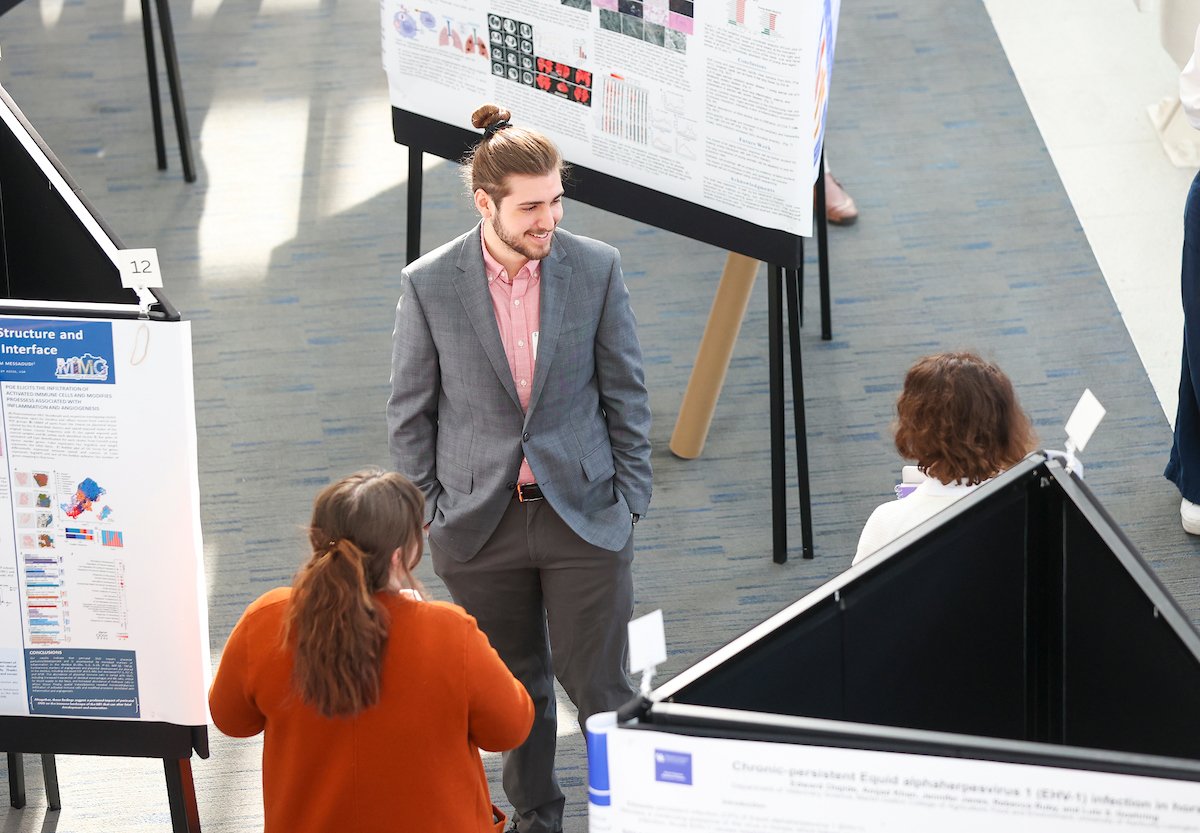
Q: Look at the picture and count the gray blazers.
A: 1